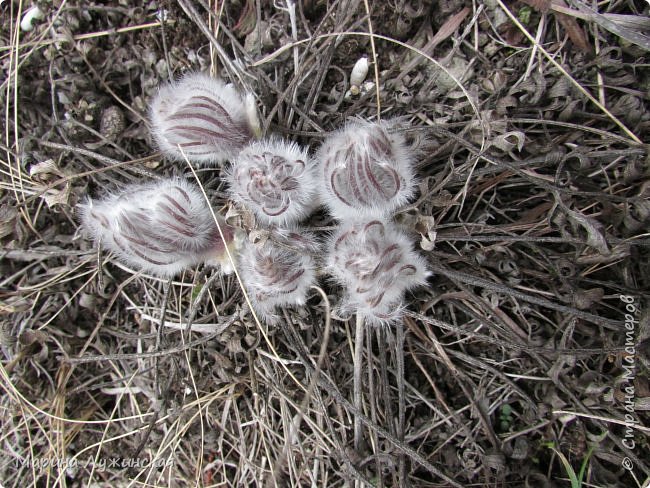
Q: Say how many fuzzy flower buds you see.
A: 6